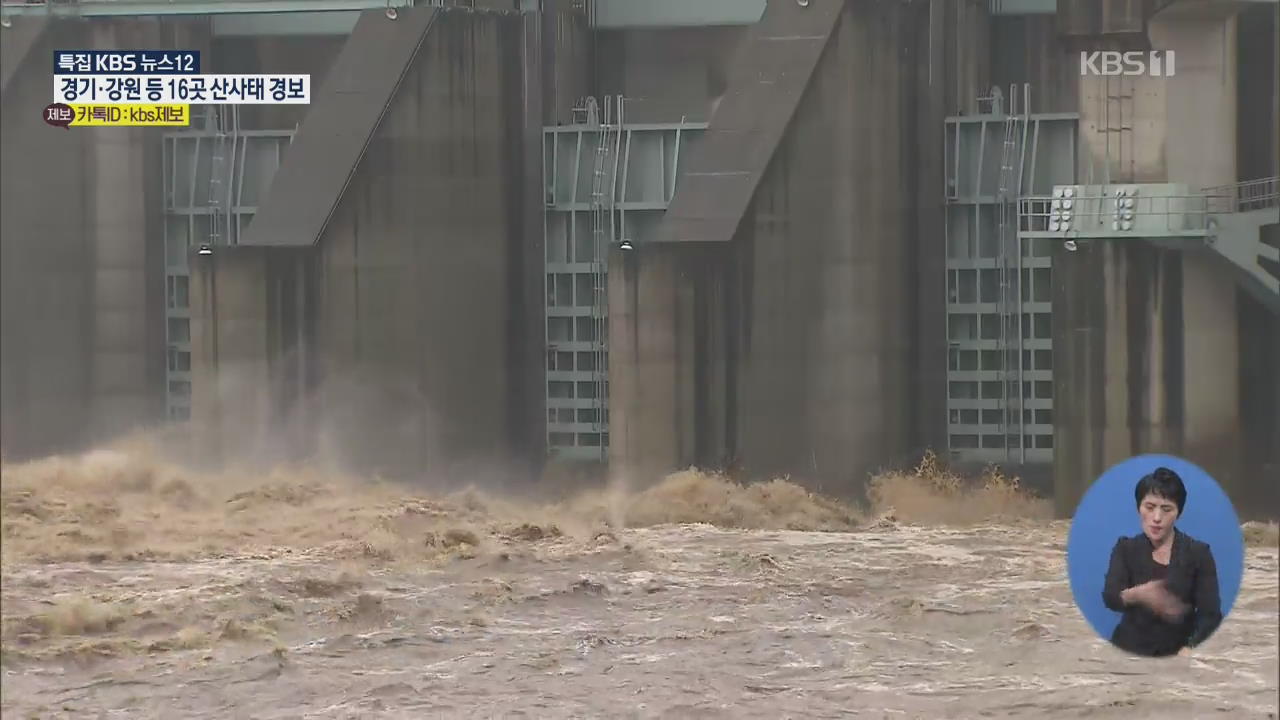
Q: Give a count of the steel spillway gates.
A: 3